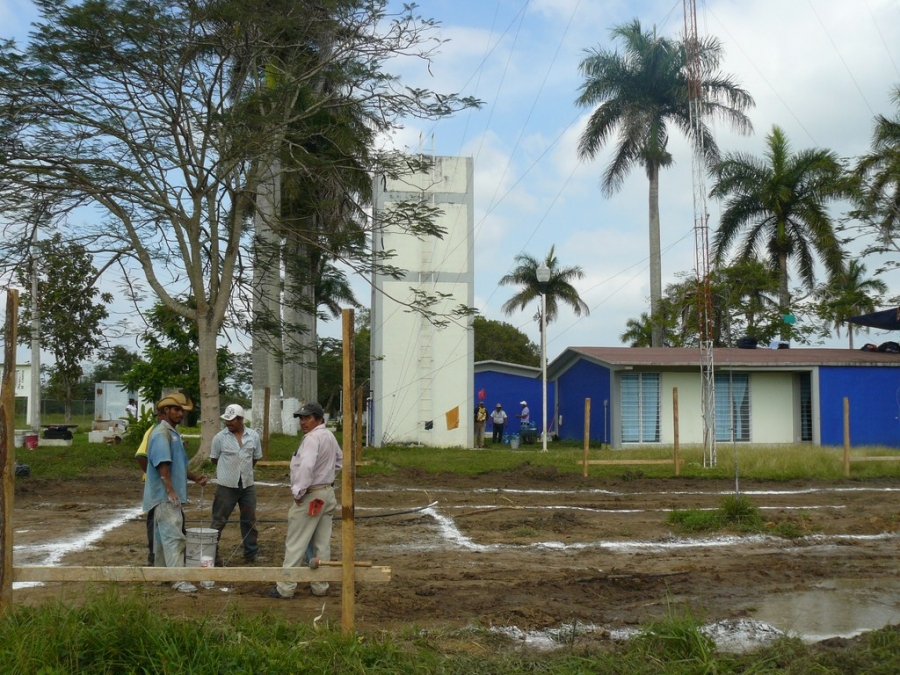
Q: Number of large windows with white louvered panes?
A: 2